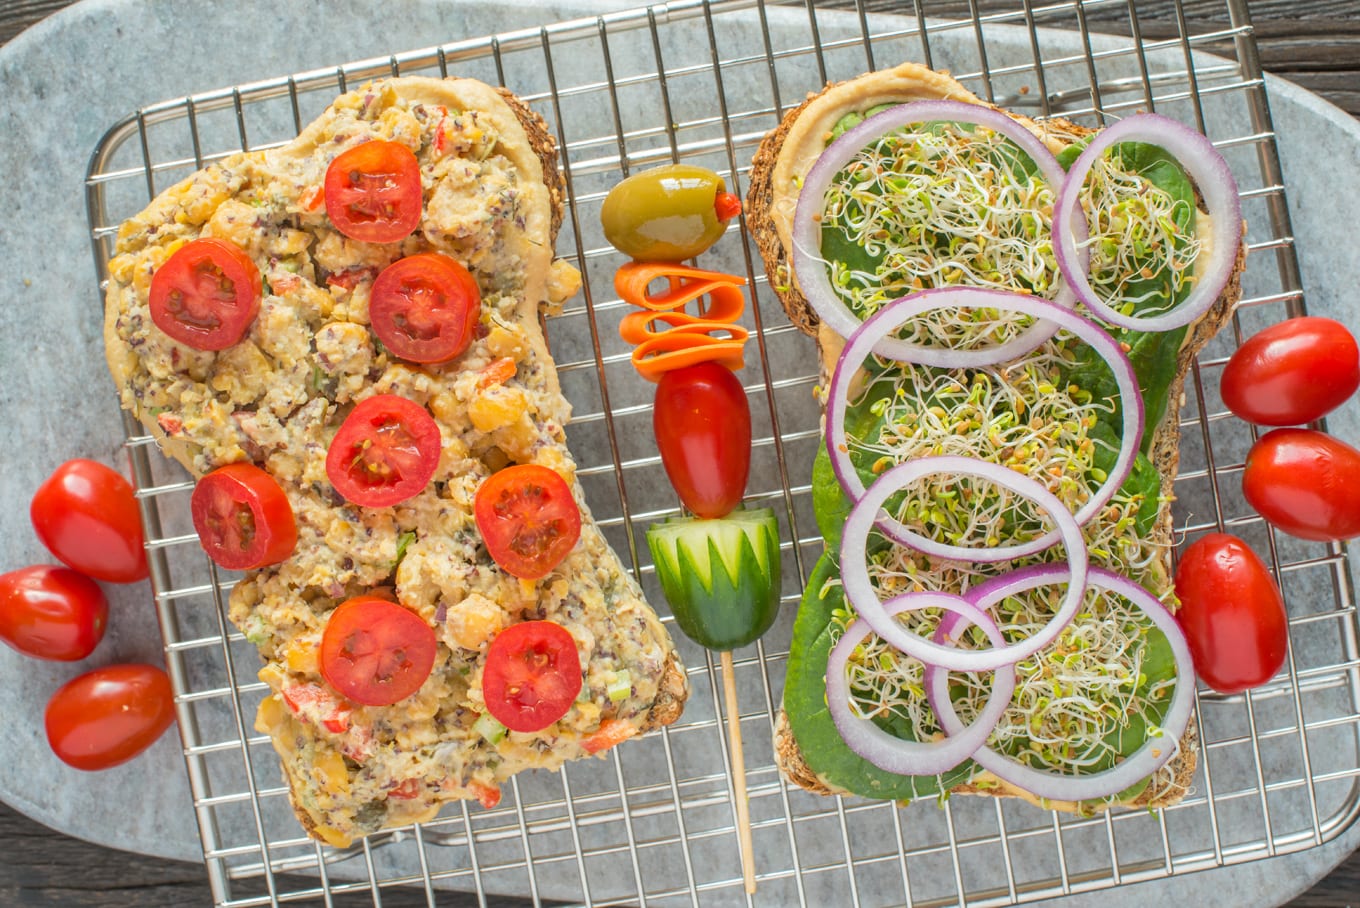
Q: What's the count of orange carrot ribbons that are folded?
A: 1